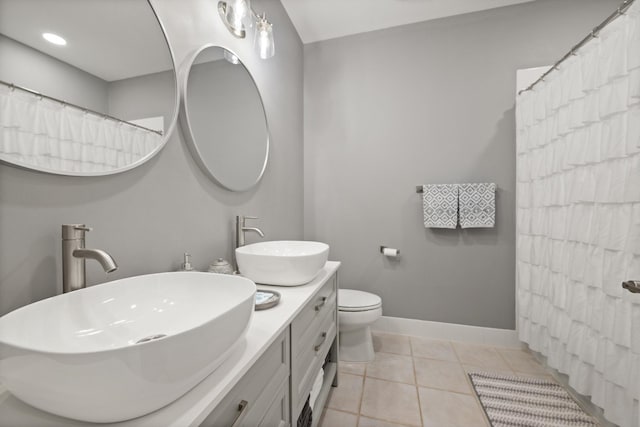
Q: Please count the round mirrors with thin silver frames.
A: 2